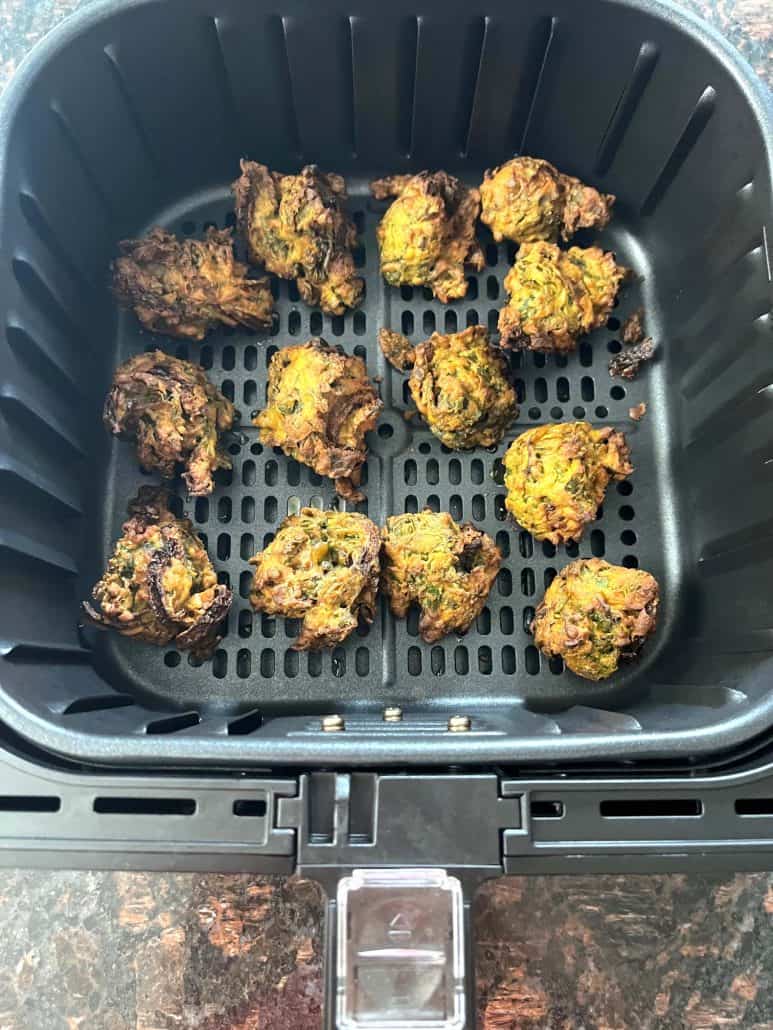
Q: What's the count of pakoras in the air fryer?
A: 13